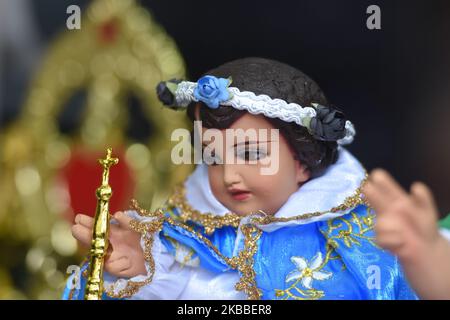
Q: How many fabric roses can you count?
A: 3